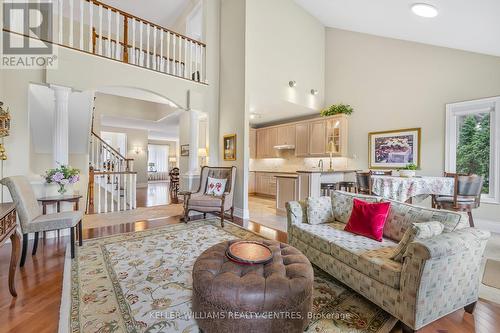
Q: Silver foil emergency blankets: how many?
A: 0